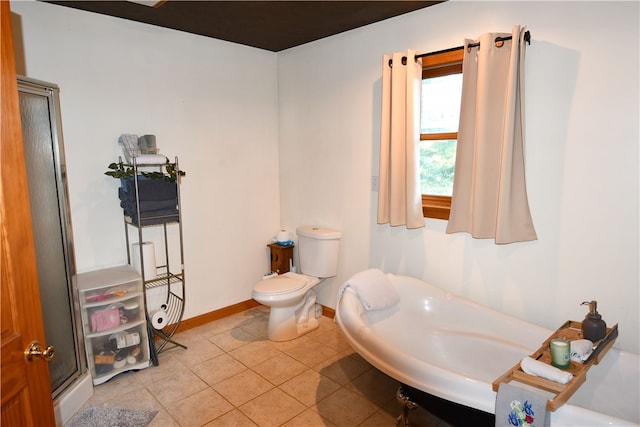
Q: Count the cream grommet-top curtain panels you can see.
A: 2